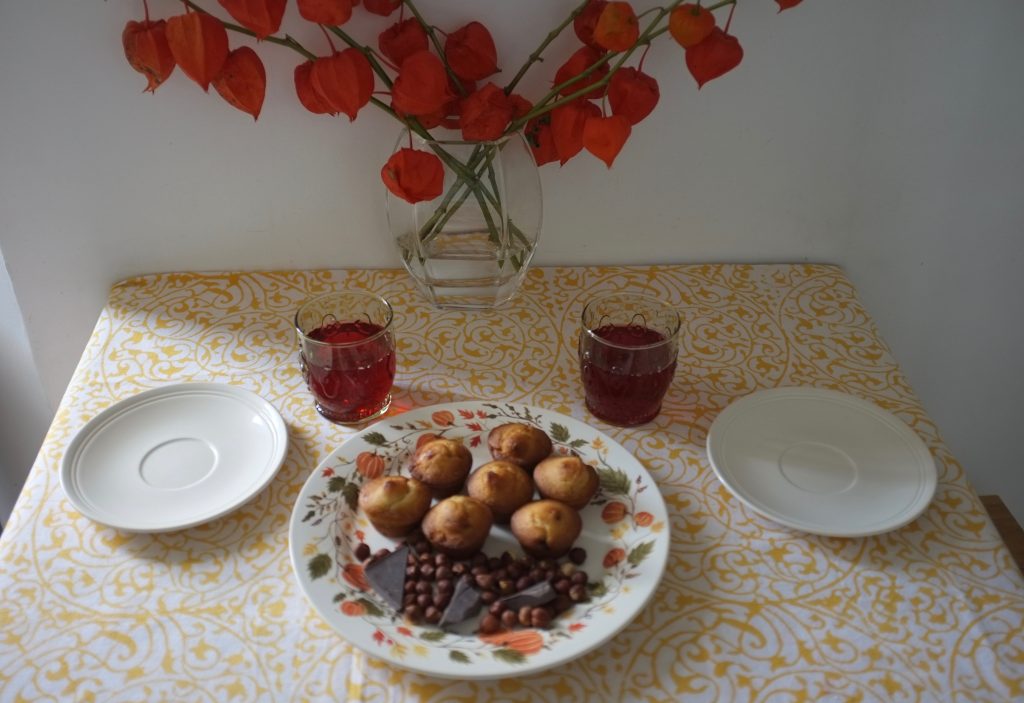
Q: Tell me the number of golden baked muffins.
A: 7